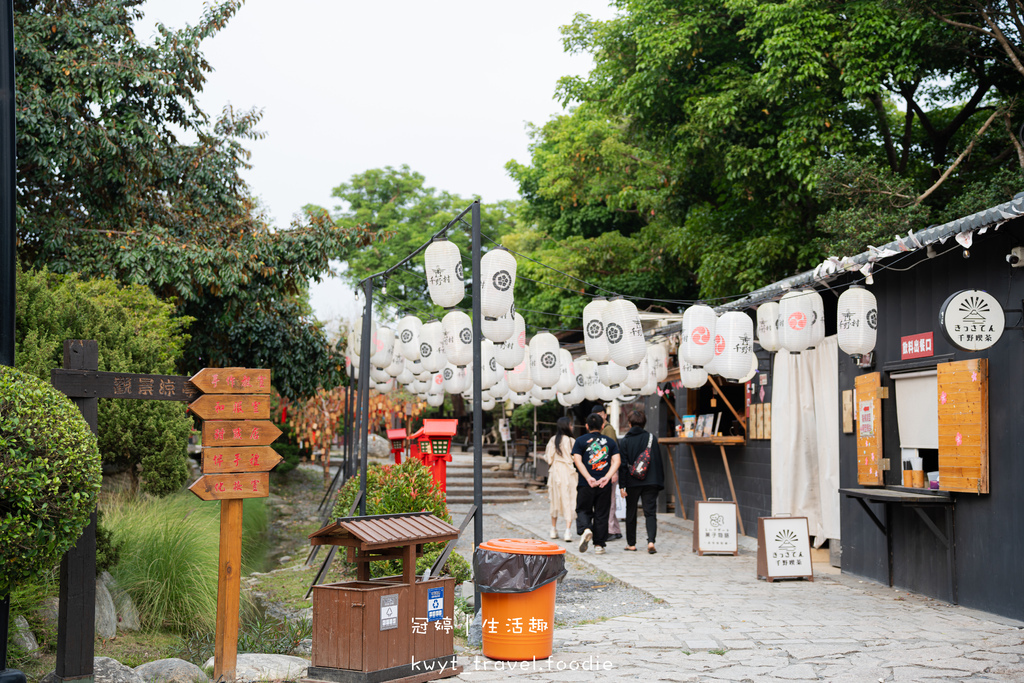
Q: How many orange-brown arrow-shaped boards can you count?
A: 5